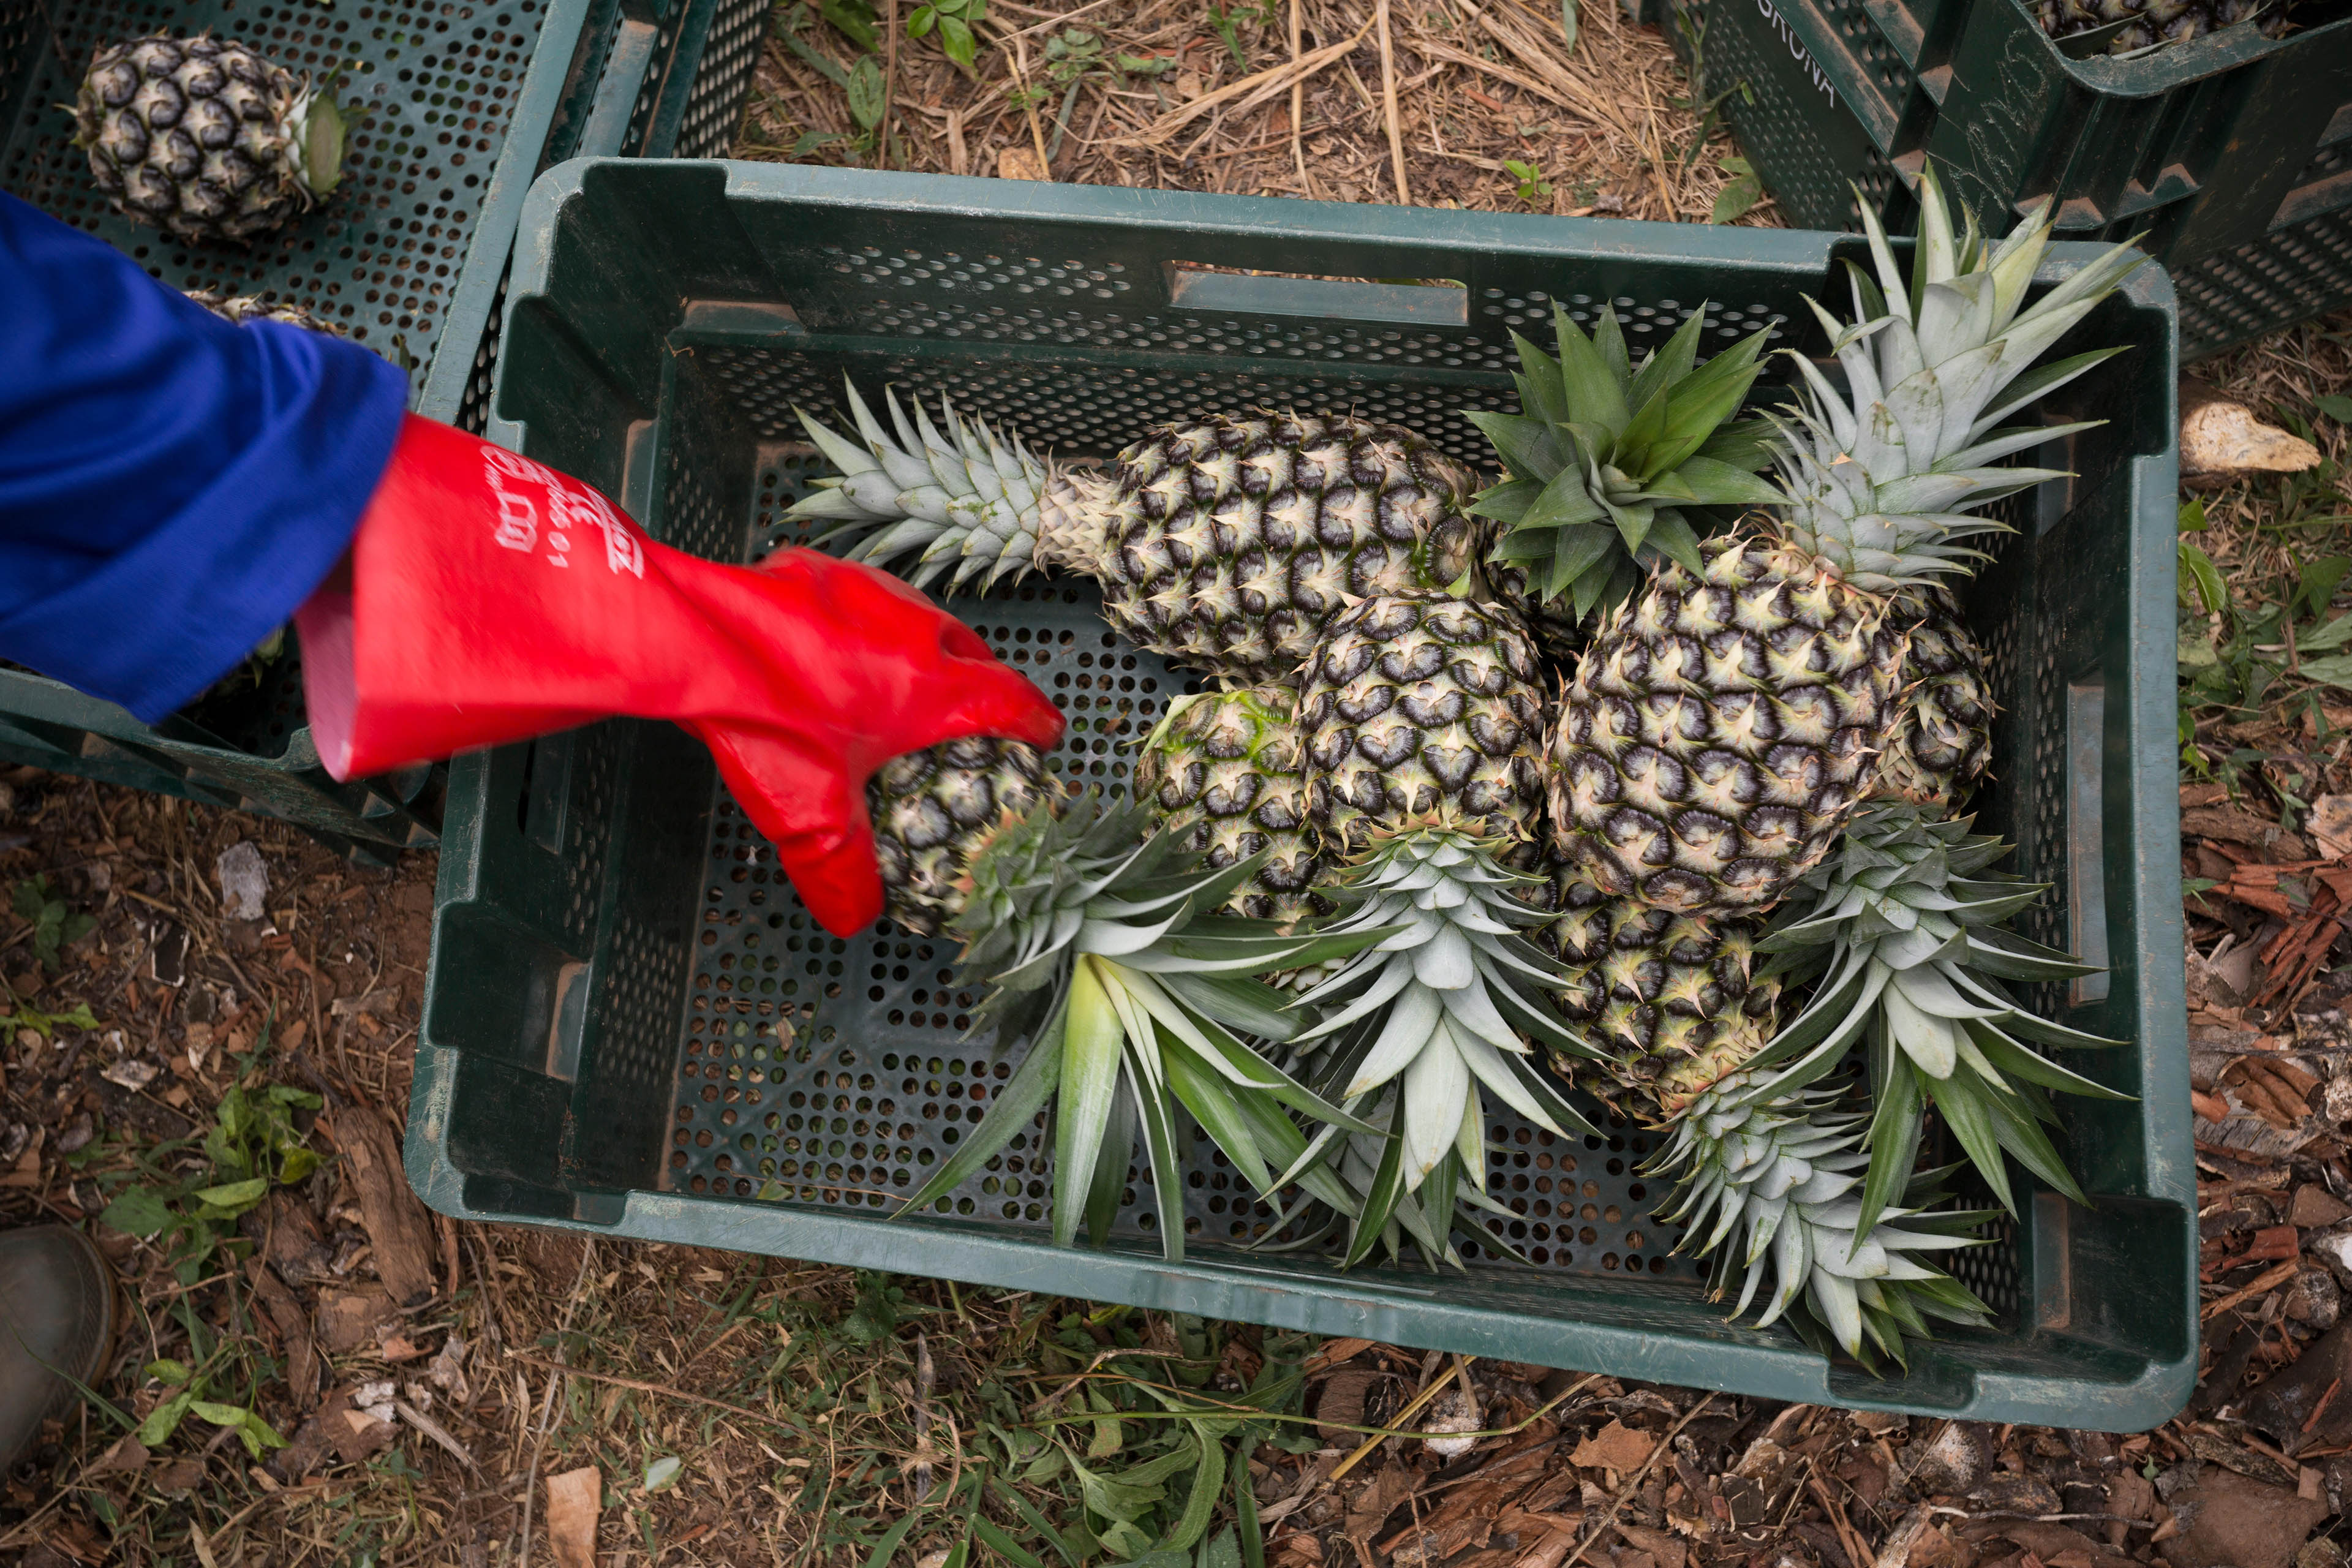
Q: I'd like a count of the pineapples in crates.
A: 11